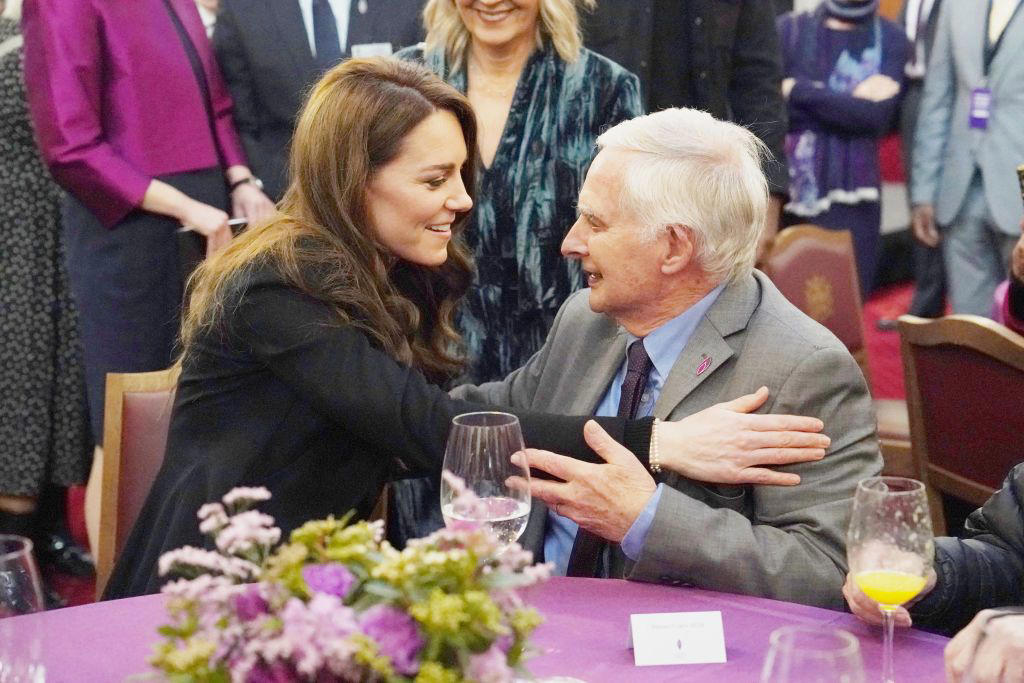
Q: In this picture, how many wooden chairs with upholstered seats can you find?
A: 3